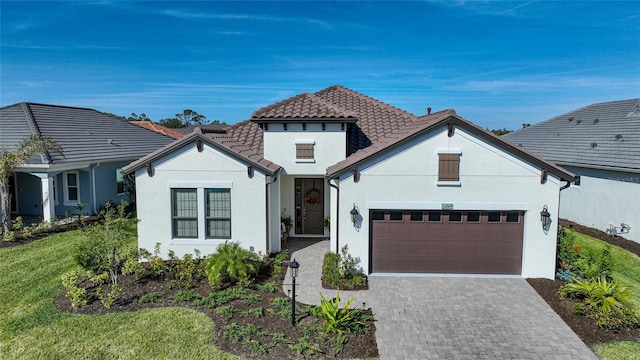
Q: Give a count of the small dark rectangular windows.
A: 8